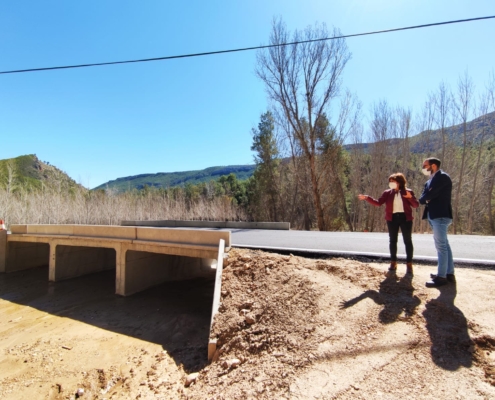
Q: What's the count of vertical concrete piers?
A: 2